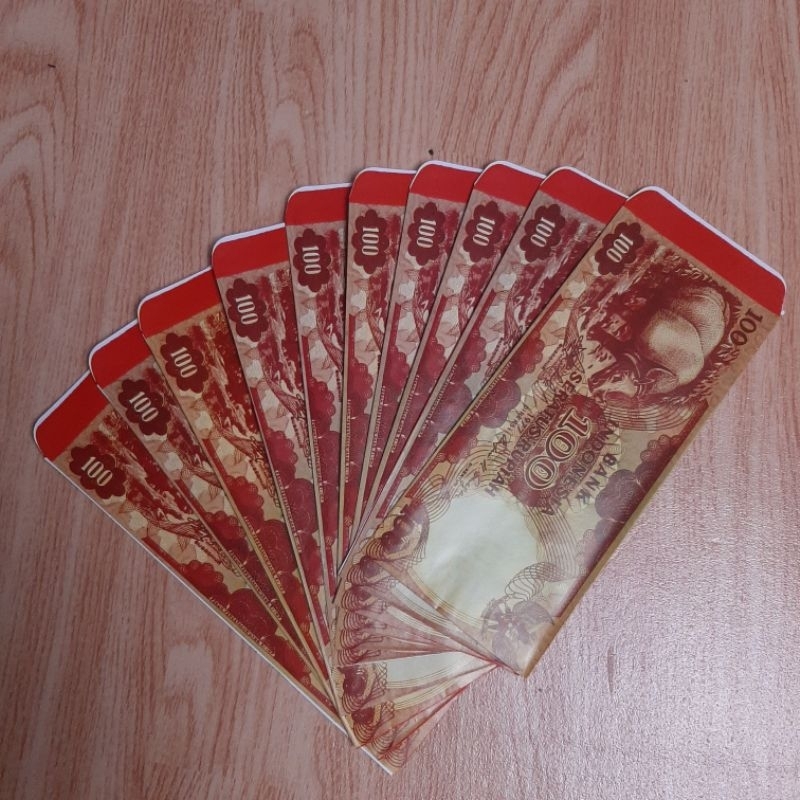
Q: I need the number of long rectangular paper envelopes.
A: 10